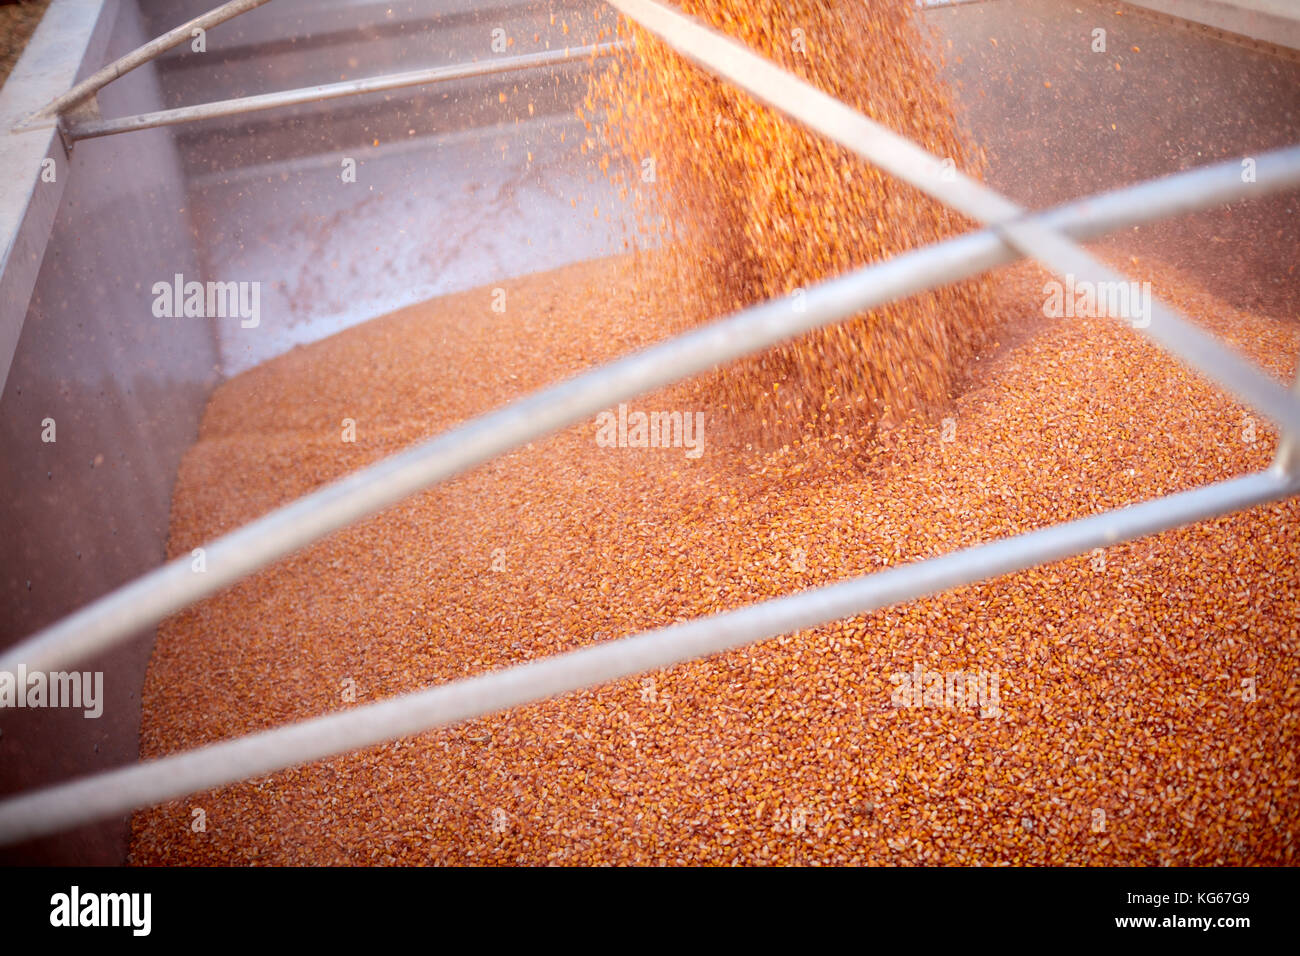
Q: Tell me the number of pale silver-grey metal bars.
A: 5